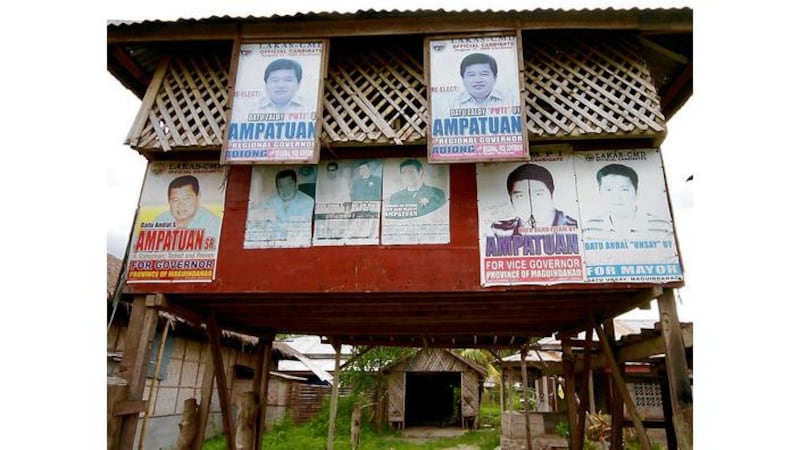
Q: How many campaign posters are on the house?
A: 8